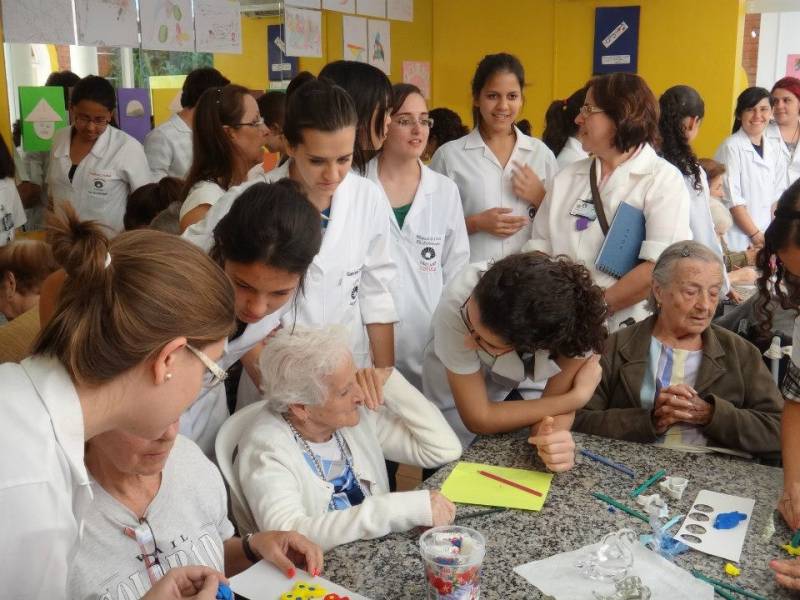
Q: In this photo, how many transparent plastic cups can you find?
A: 1